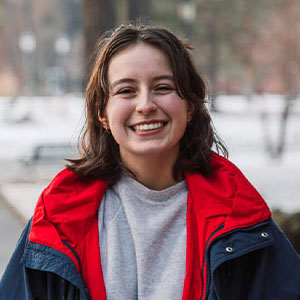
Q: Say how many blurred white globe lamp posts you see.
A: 3